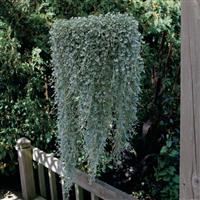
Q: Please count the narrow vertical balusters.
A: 5